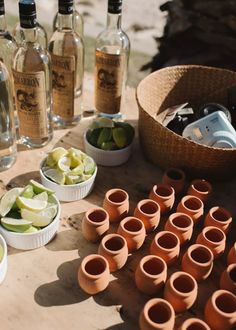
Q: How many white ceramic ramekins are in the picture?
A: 4